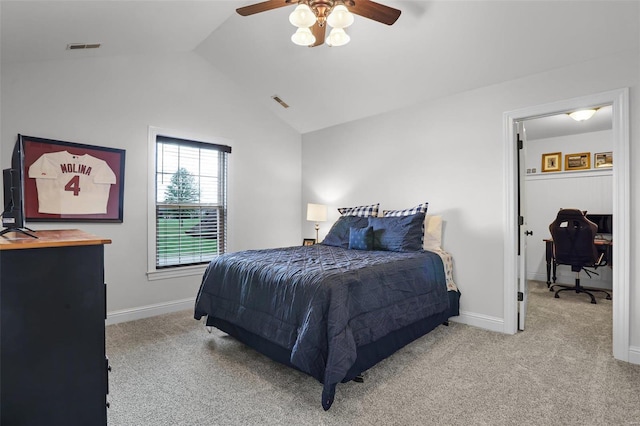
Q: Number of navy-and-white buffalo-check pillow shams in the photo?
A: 2